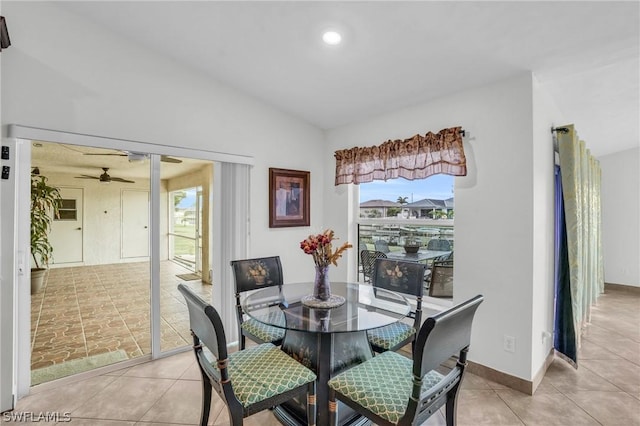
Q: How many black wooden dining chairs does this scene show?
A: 4